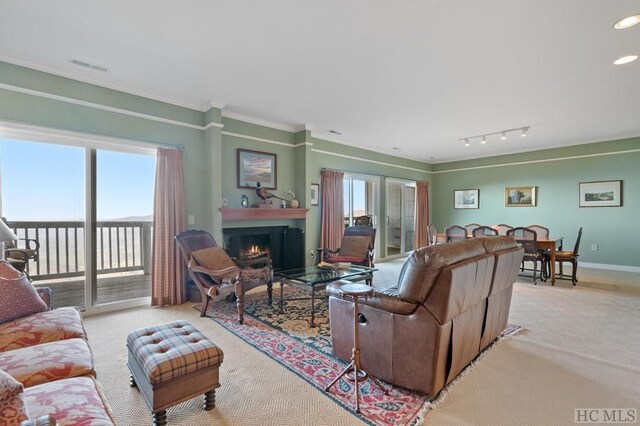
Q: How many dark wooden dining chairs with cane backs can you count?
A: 8